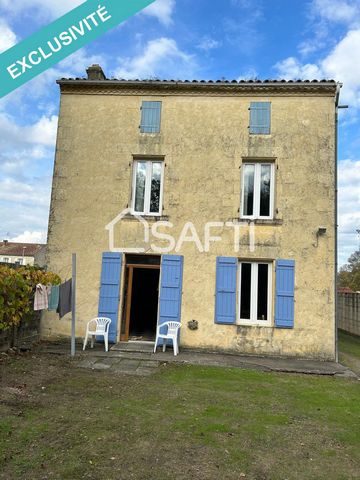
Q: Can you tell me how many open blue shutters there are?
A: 4